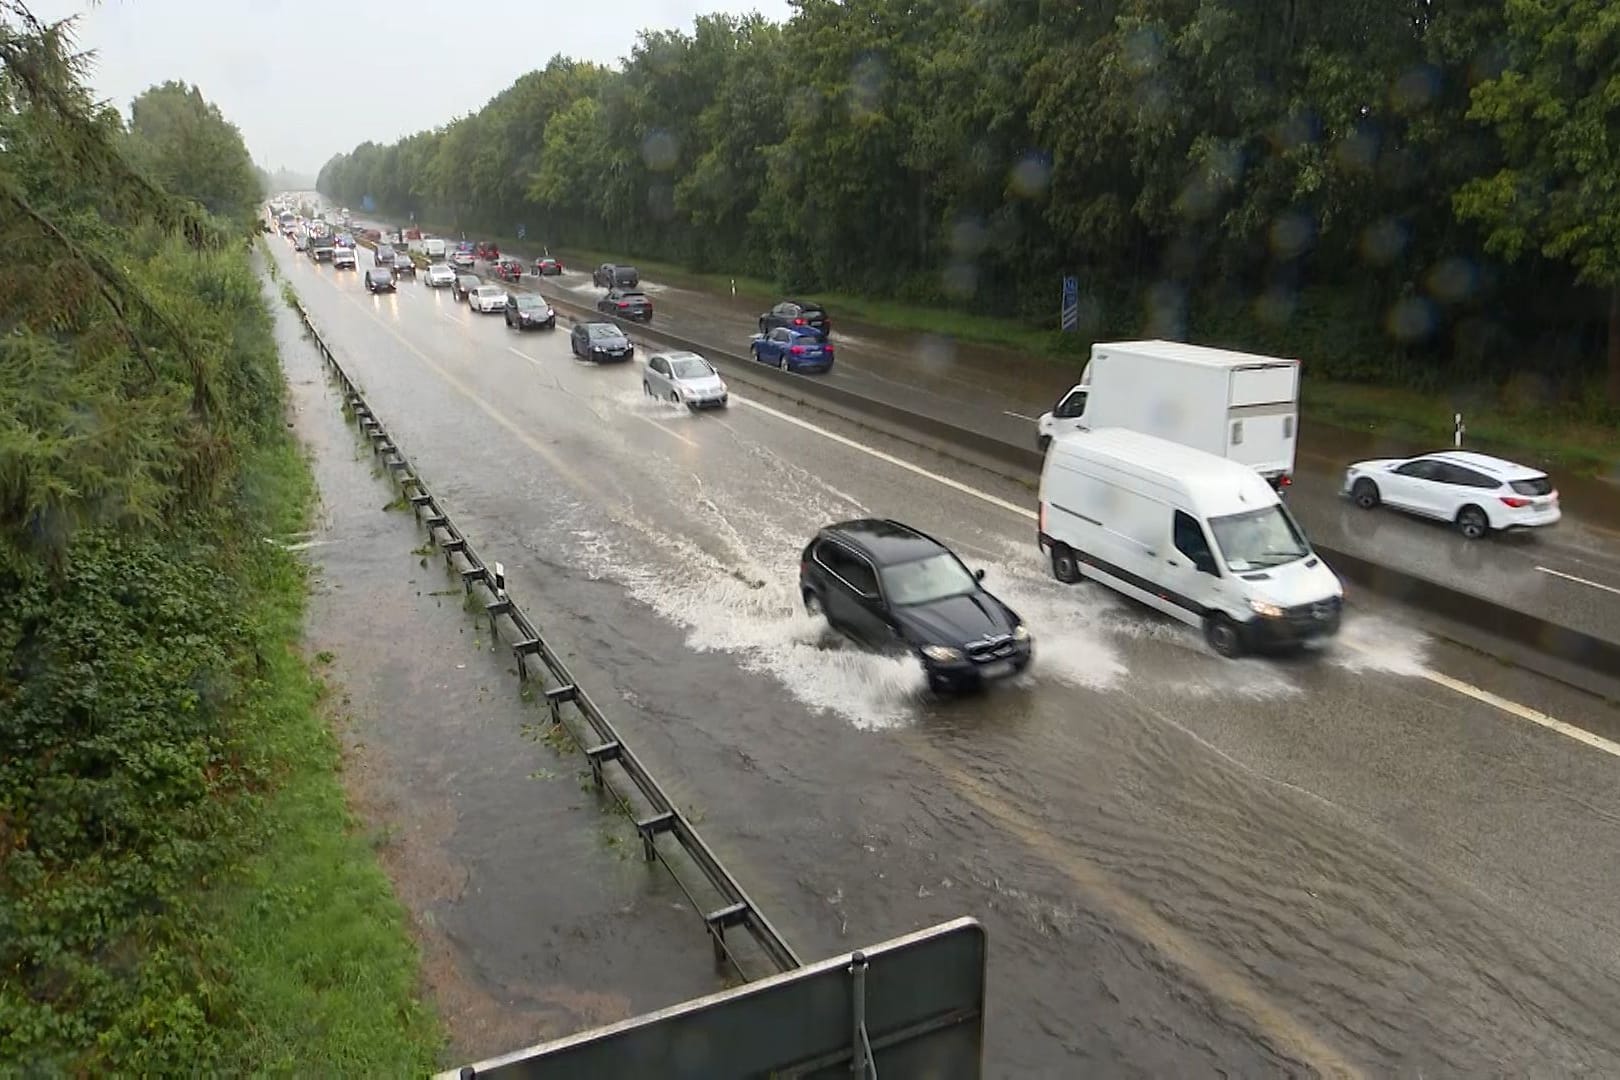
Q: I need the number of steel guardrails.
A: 1